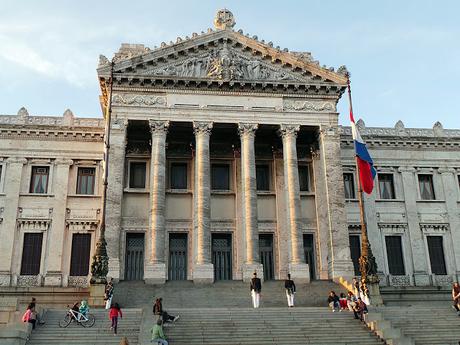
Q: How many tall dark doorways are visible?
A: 5